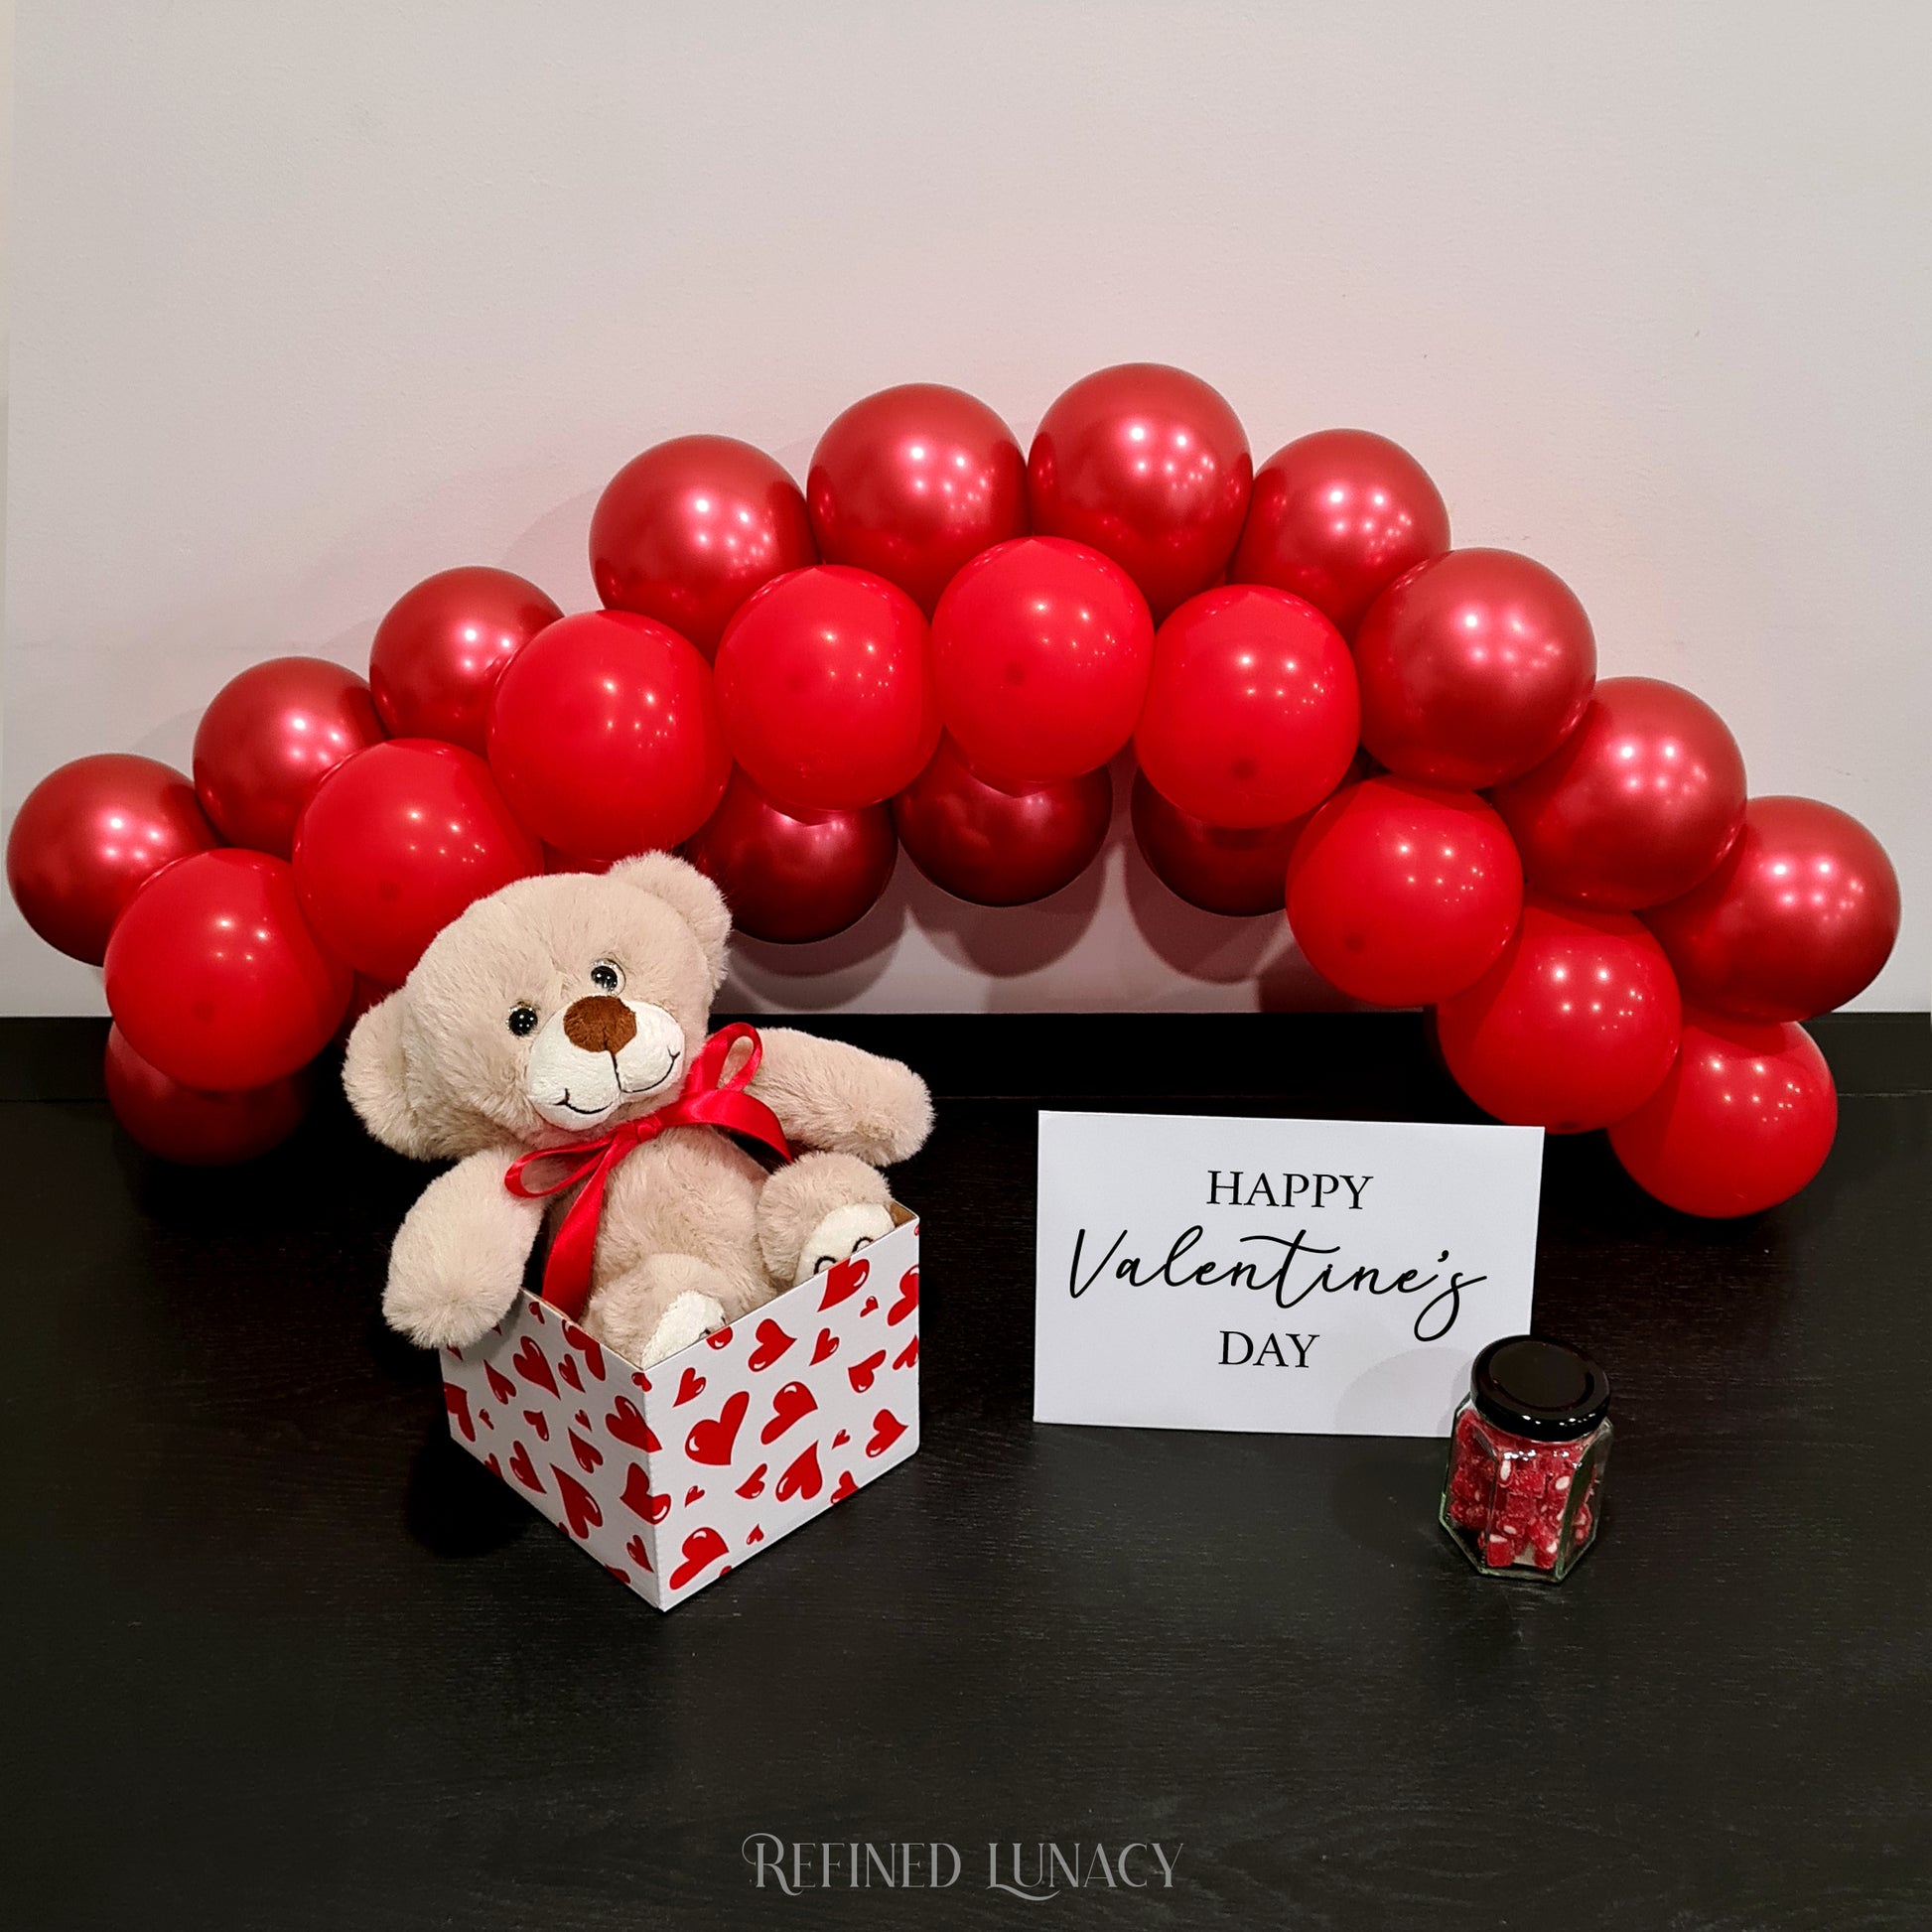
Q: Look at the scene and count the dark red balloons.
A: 14